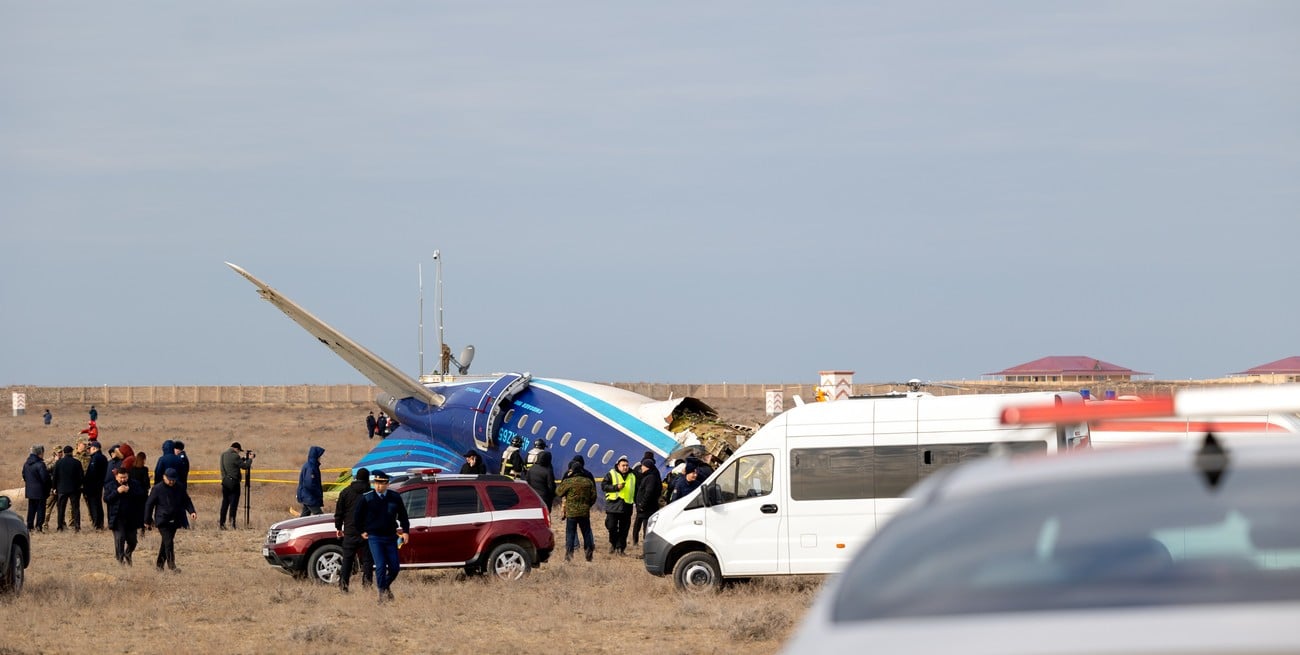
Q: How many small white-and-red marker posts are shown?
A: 3